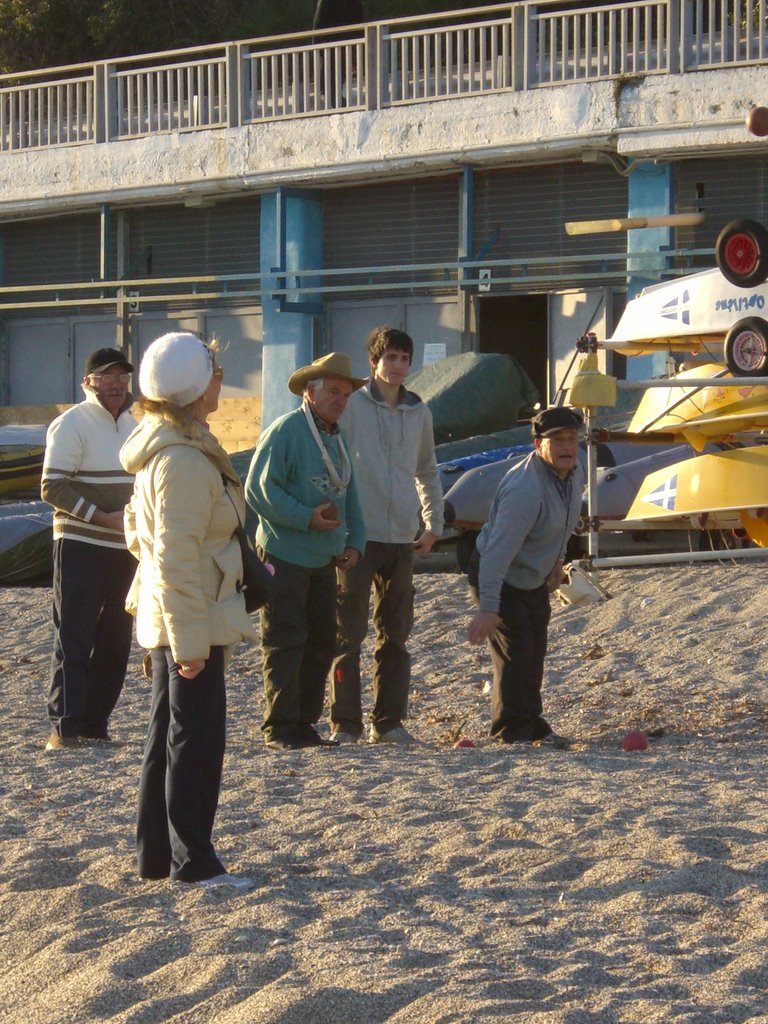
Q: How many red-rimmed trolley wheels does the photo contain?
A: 1